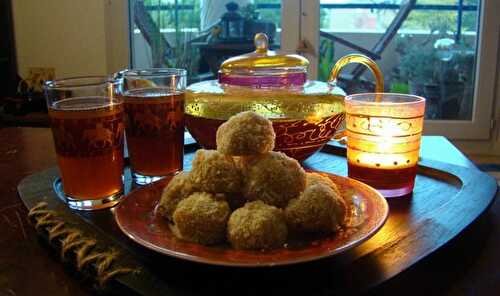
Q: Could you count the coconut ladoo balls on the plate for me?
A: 8